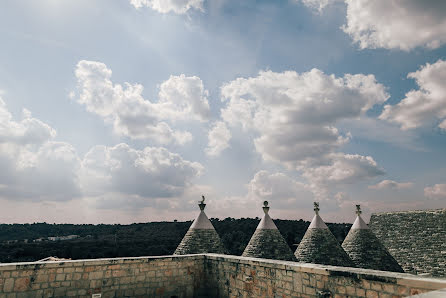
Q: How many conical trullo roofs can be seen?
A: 4